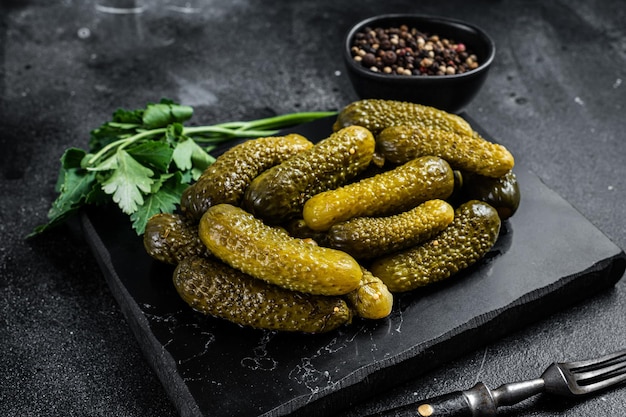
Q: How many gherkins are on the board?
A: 12